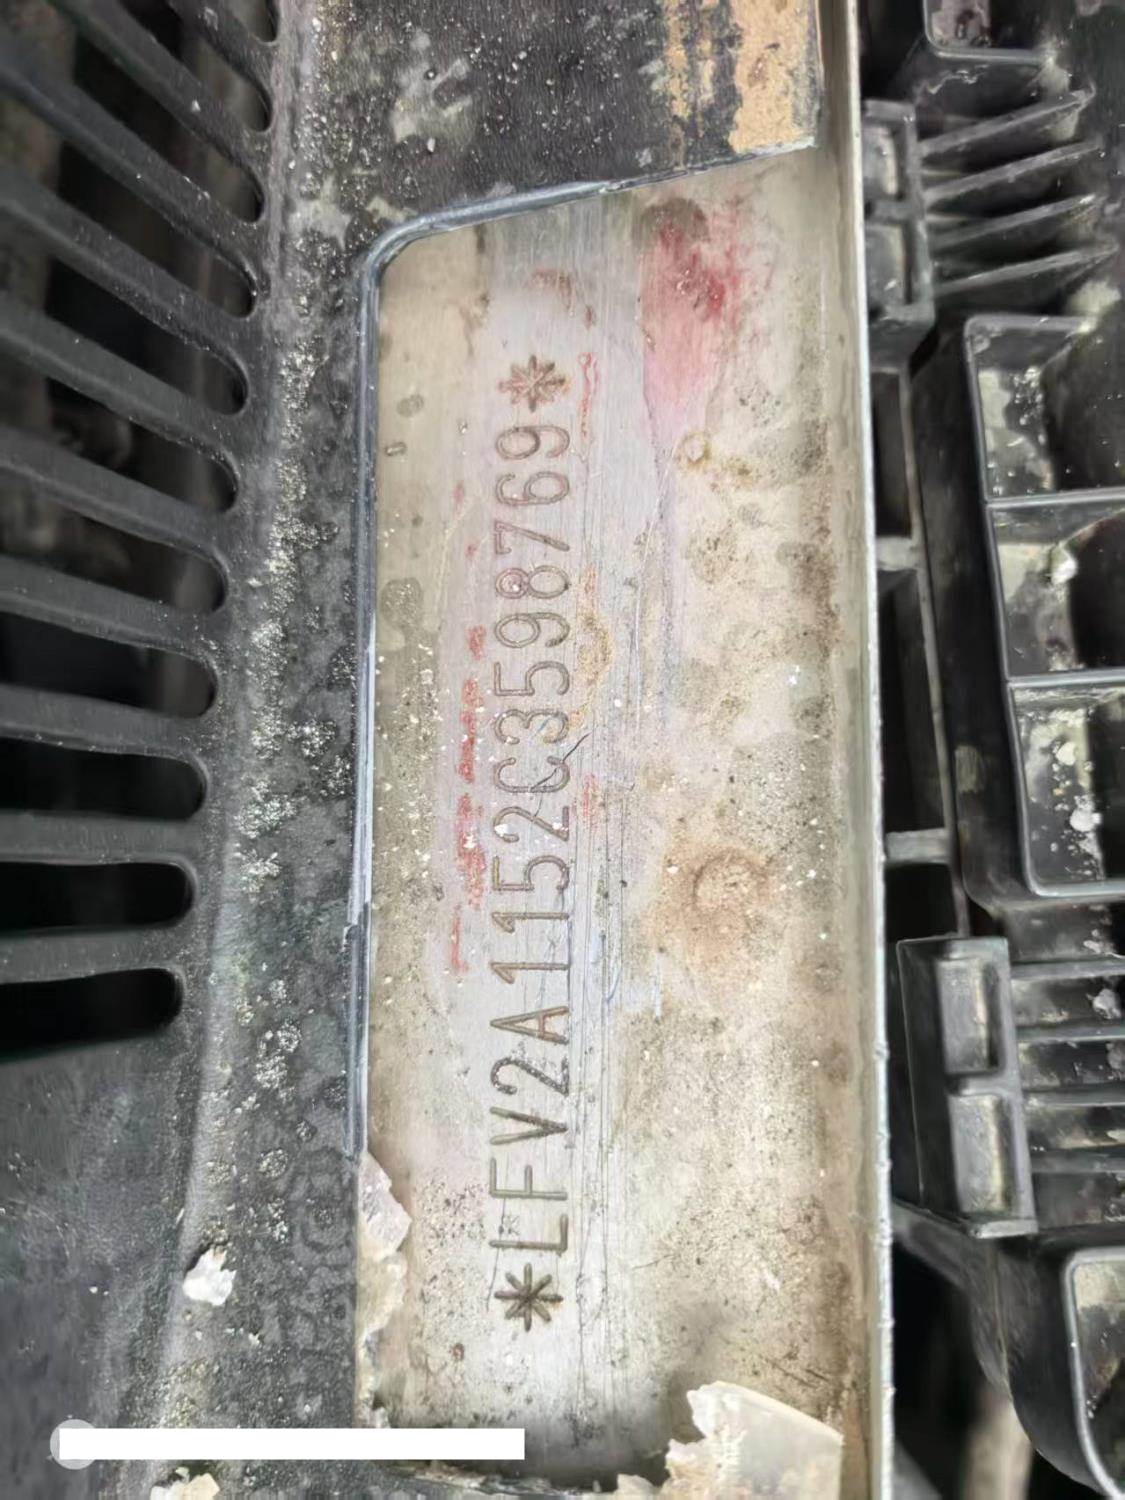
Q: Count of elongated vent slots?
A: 11